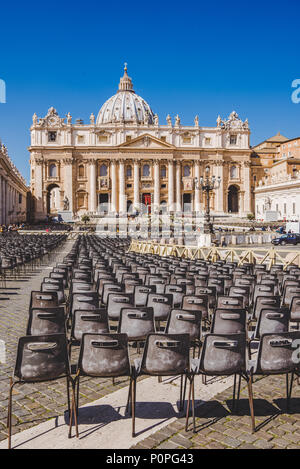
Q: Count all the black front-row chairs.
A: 5